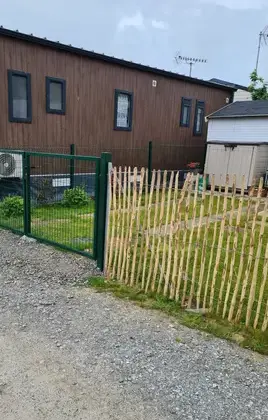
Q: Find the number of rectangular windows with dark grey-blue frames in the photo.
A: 5